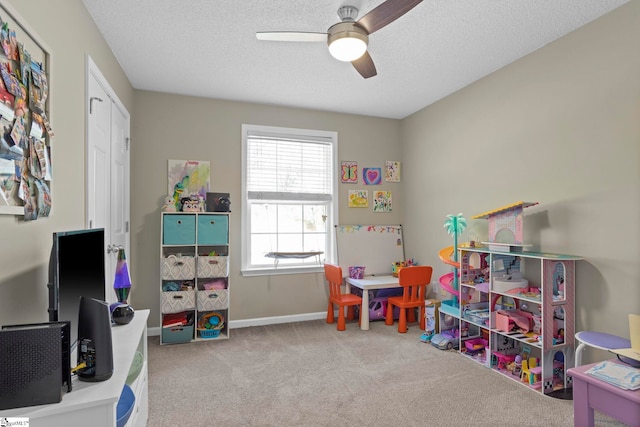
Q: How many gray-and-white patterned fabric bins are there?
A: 4